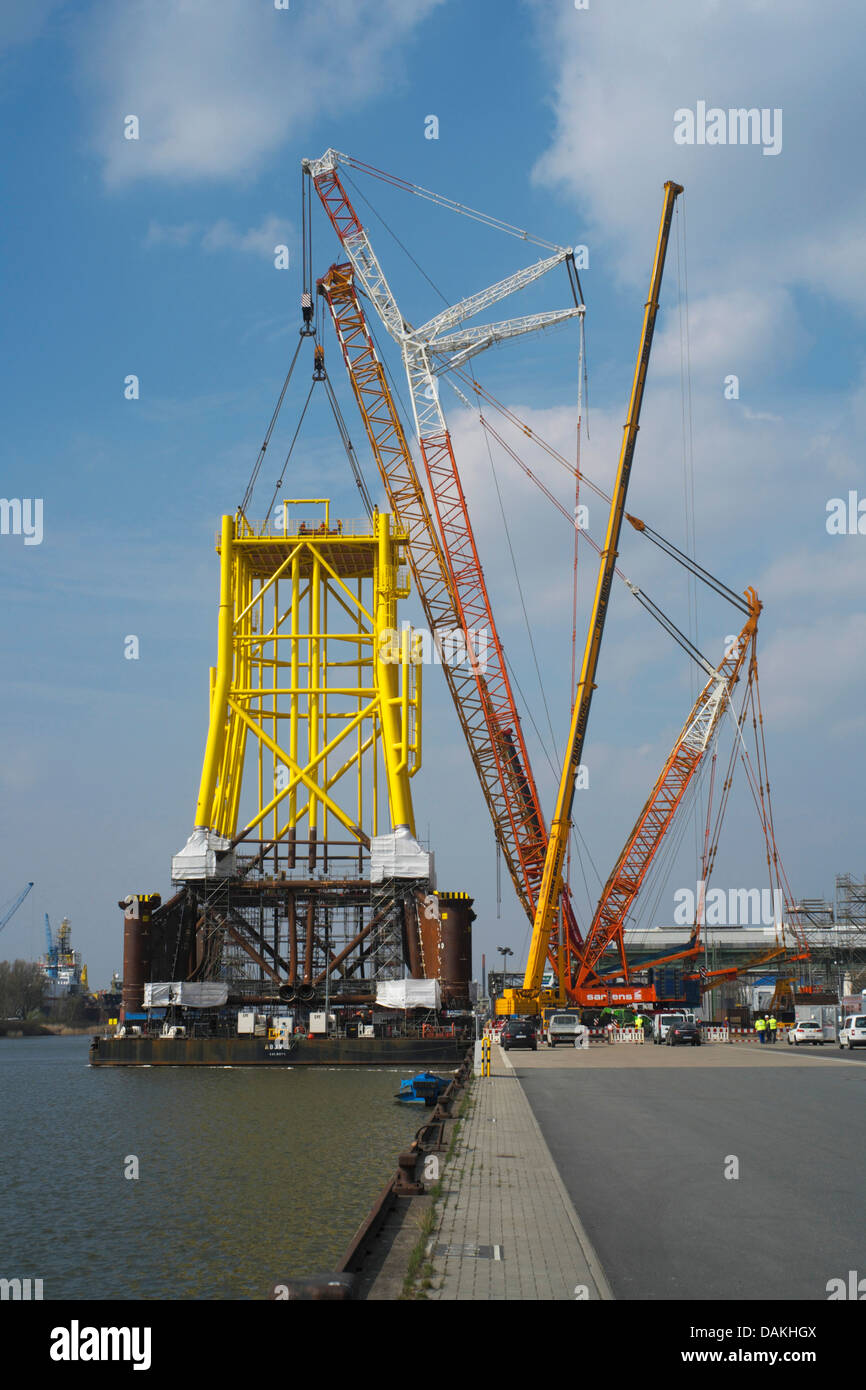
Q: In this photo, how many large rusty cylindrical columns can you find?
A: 2